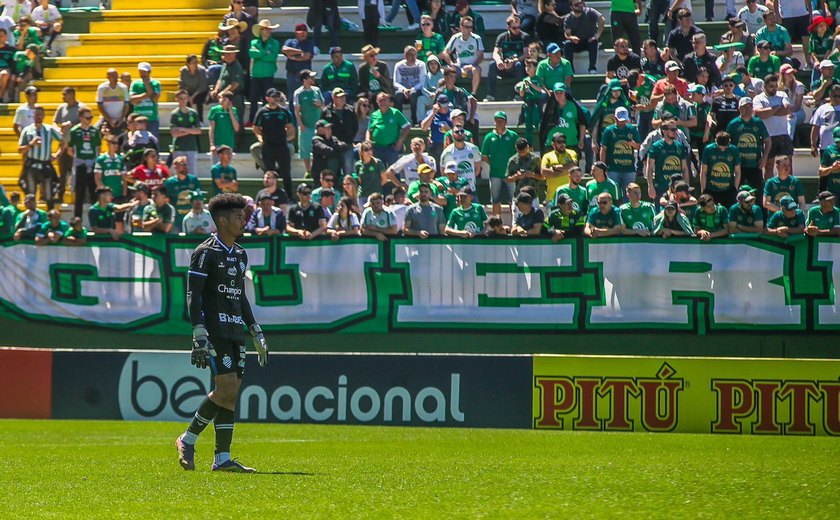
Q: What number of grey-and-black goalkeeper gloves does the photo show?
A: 2